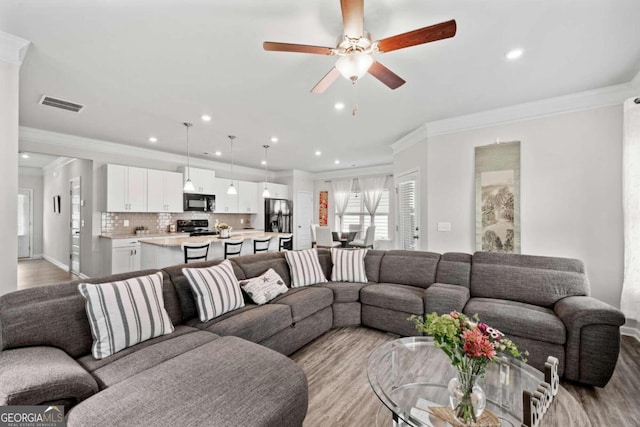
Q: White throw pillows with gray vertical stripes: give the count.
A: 4